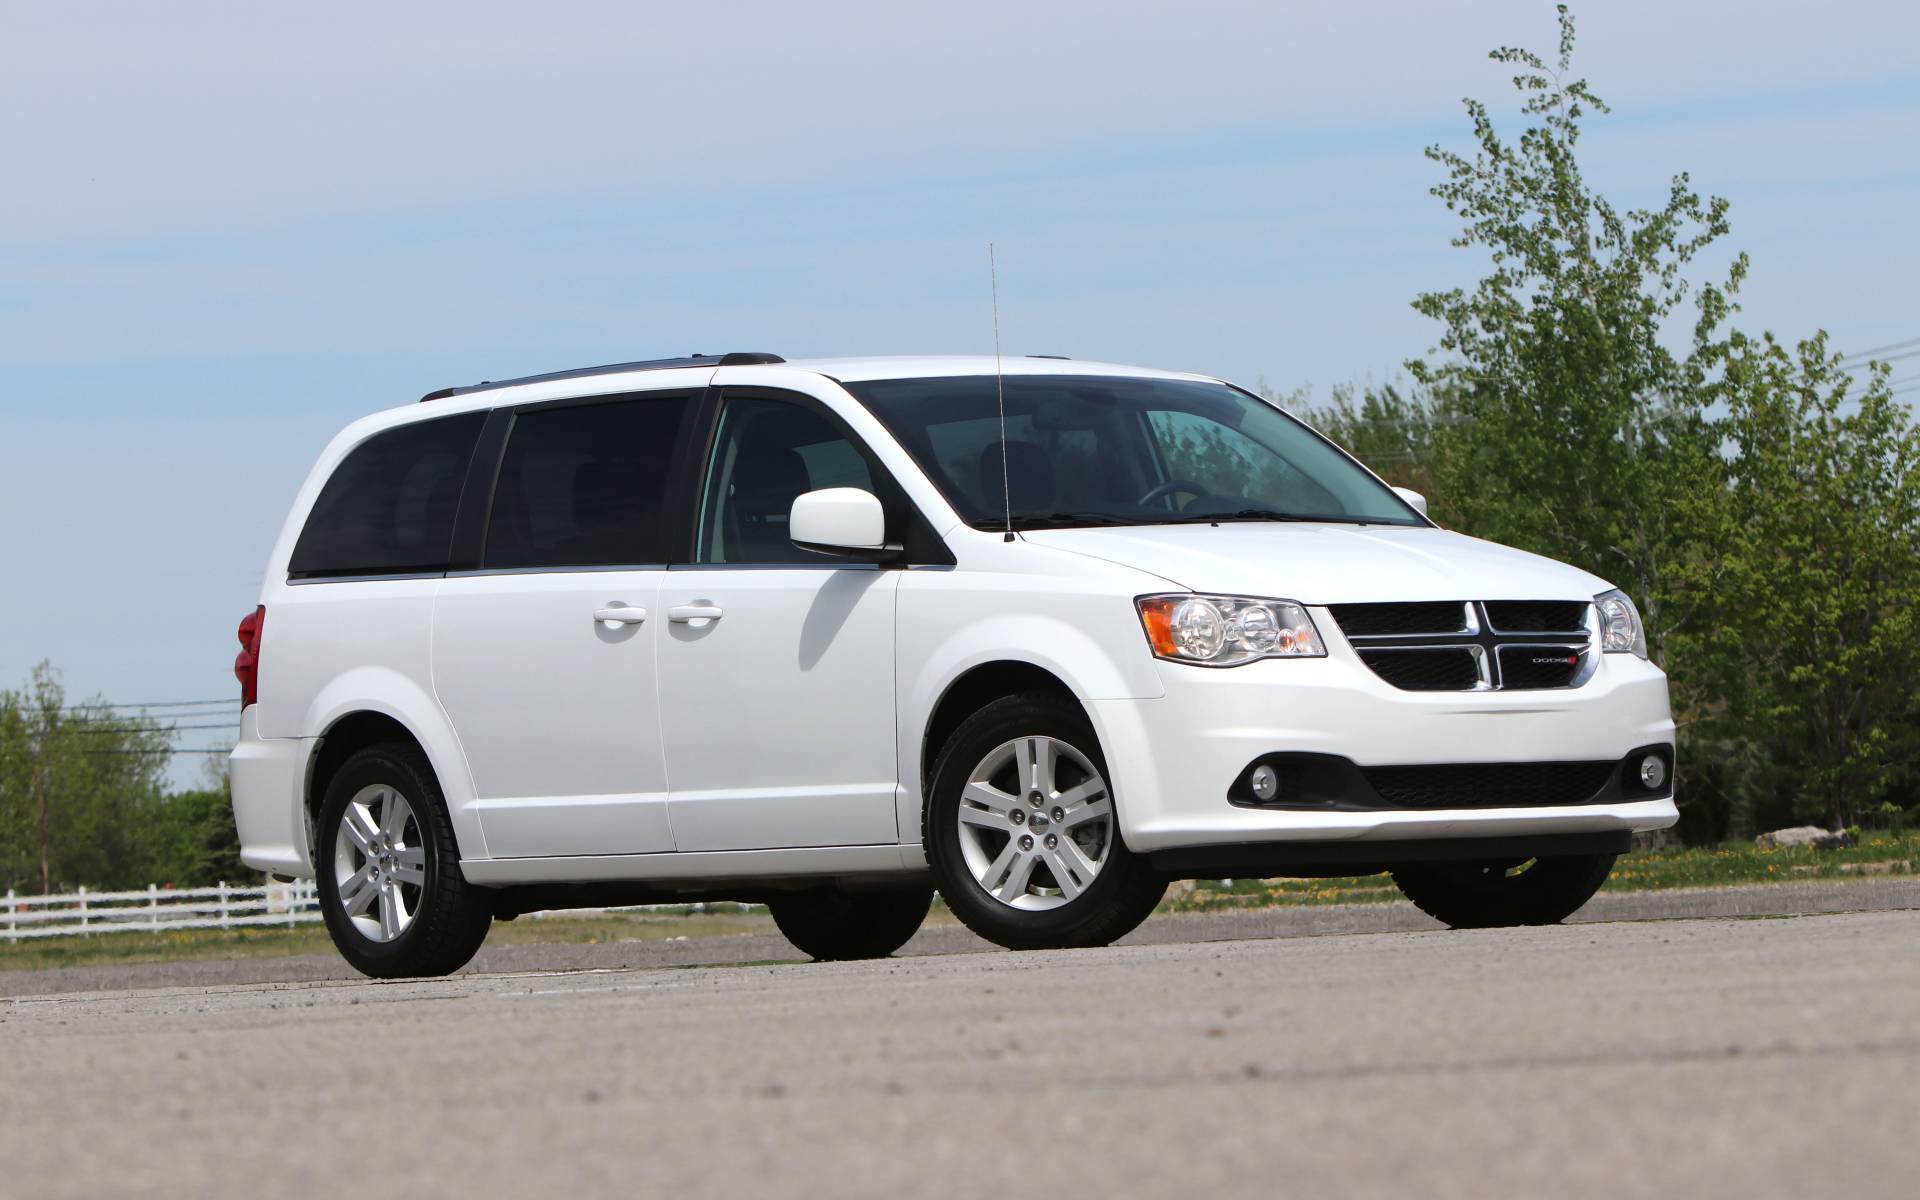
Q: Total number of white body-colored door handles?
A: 2